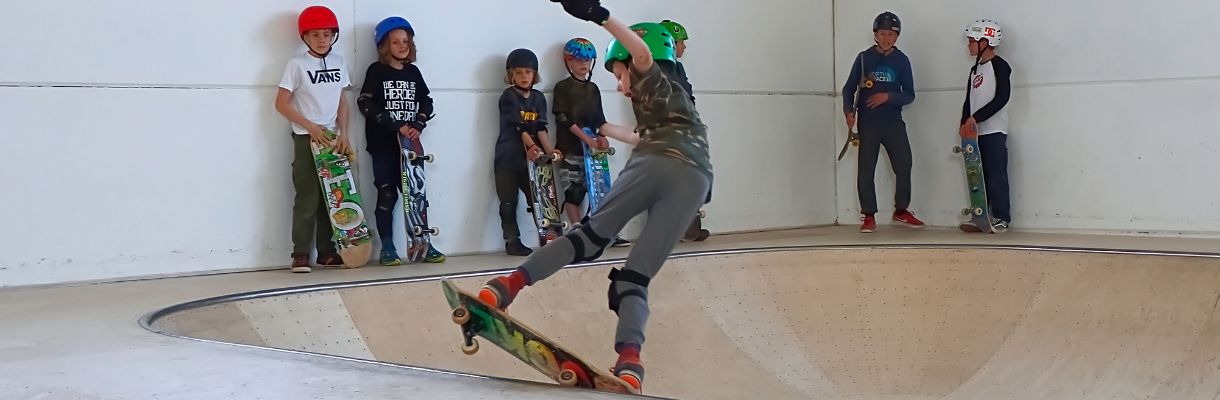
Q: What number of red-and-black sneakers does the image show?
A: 2